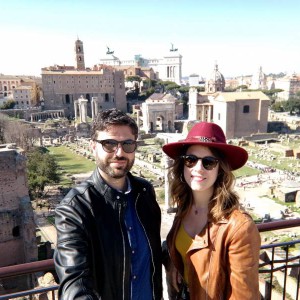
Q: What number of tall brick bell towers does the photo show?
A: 1